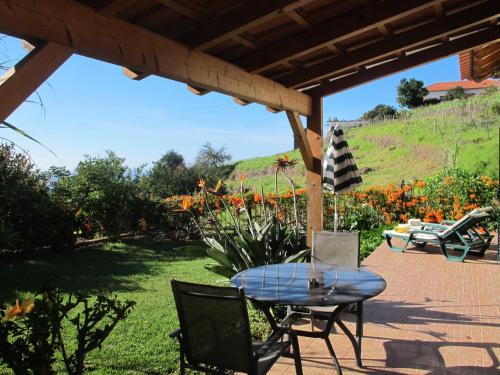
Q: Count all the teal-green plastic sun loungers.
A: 2